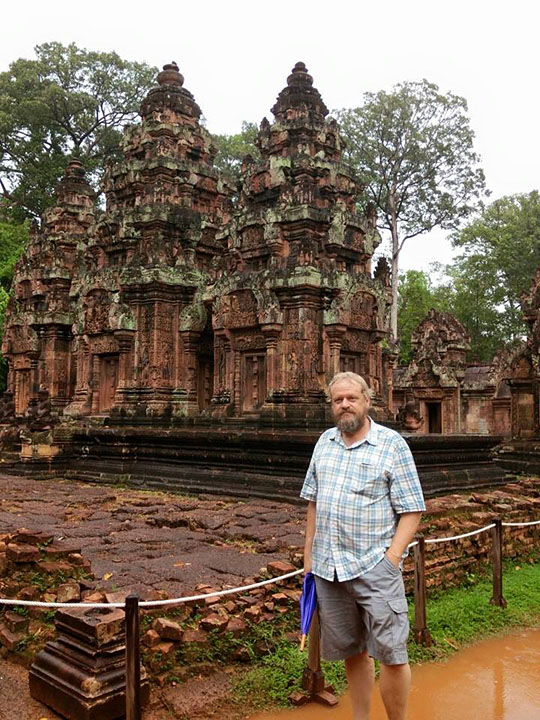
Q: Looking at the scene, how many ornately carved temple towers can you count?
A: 3